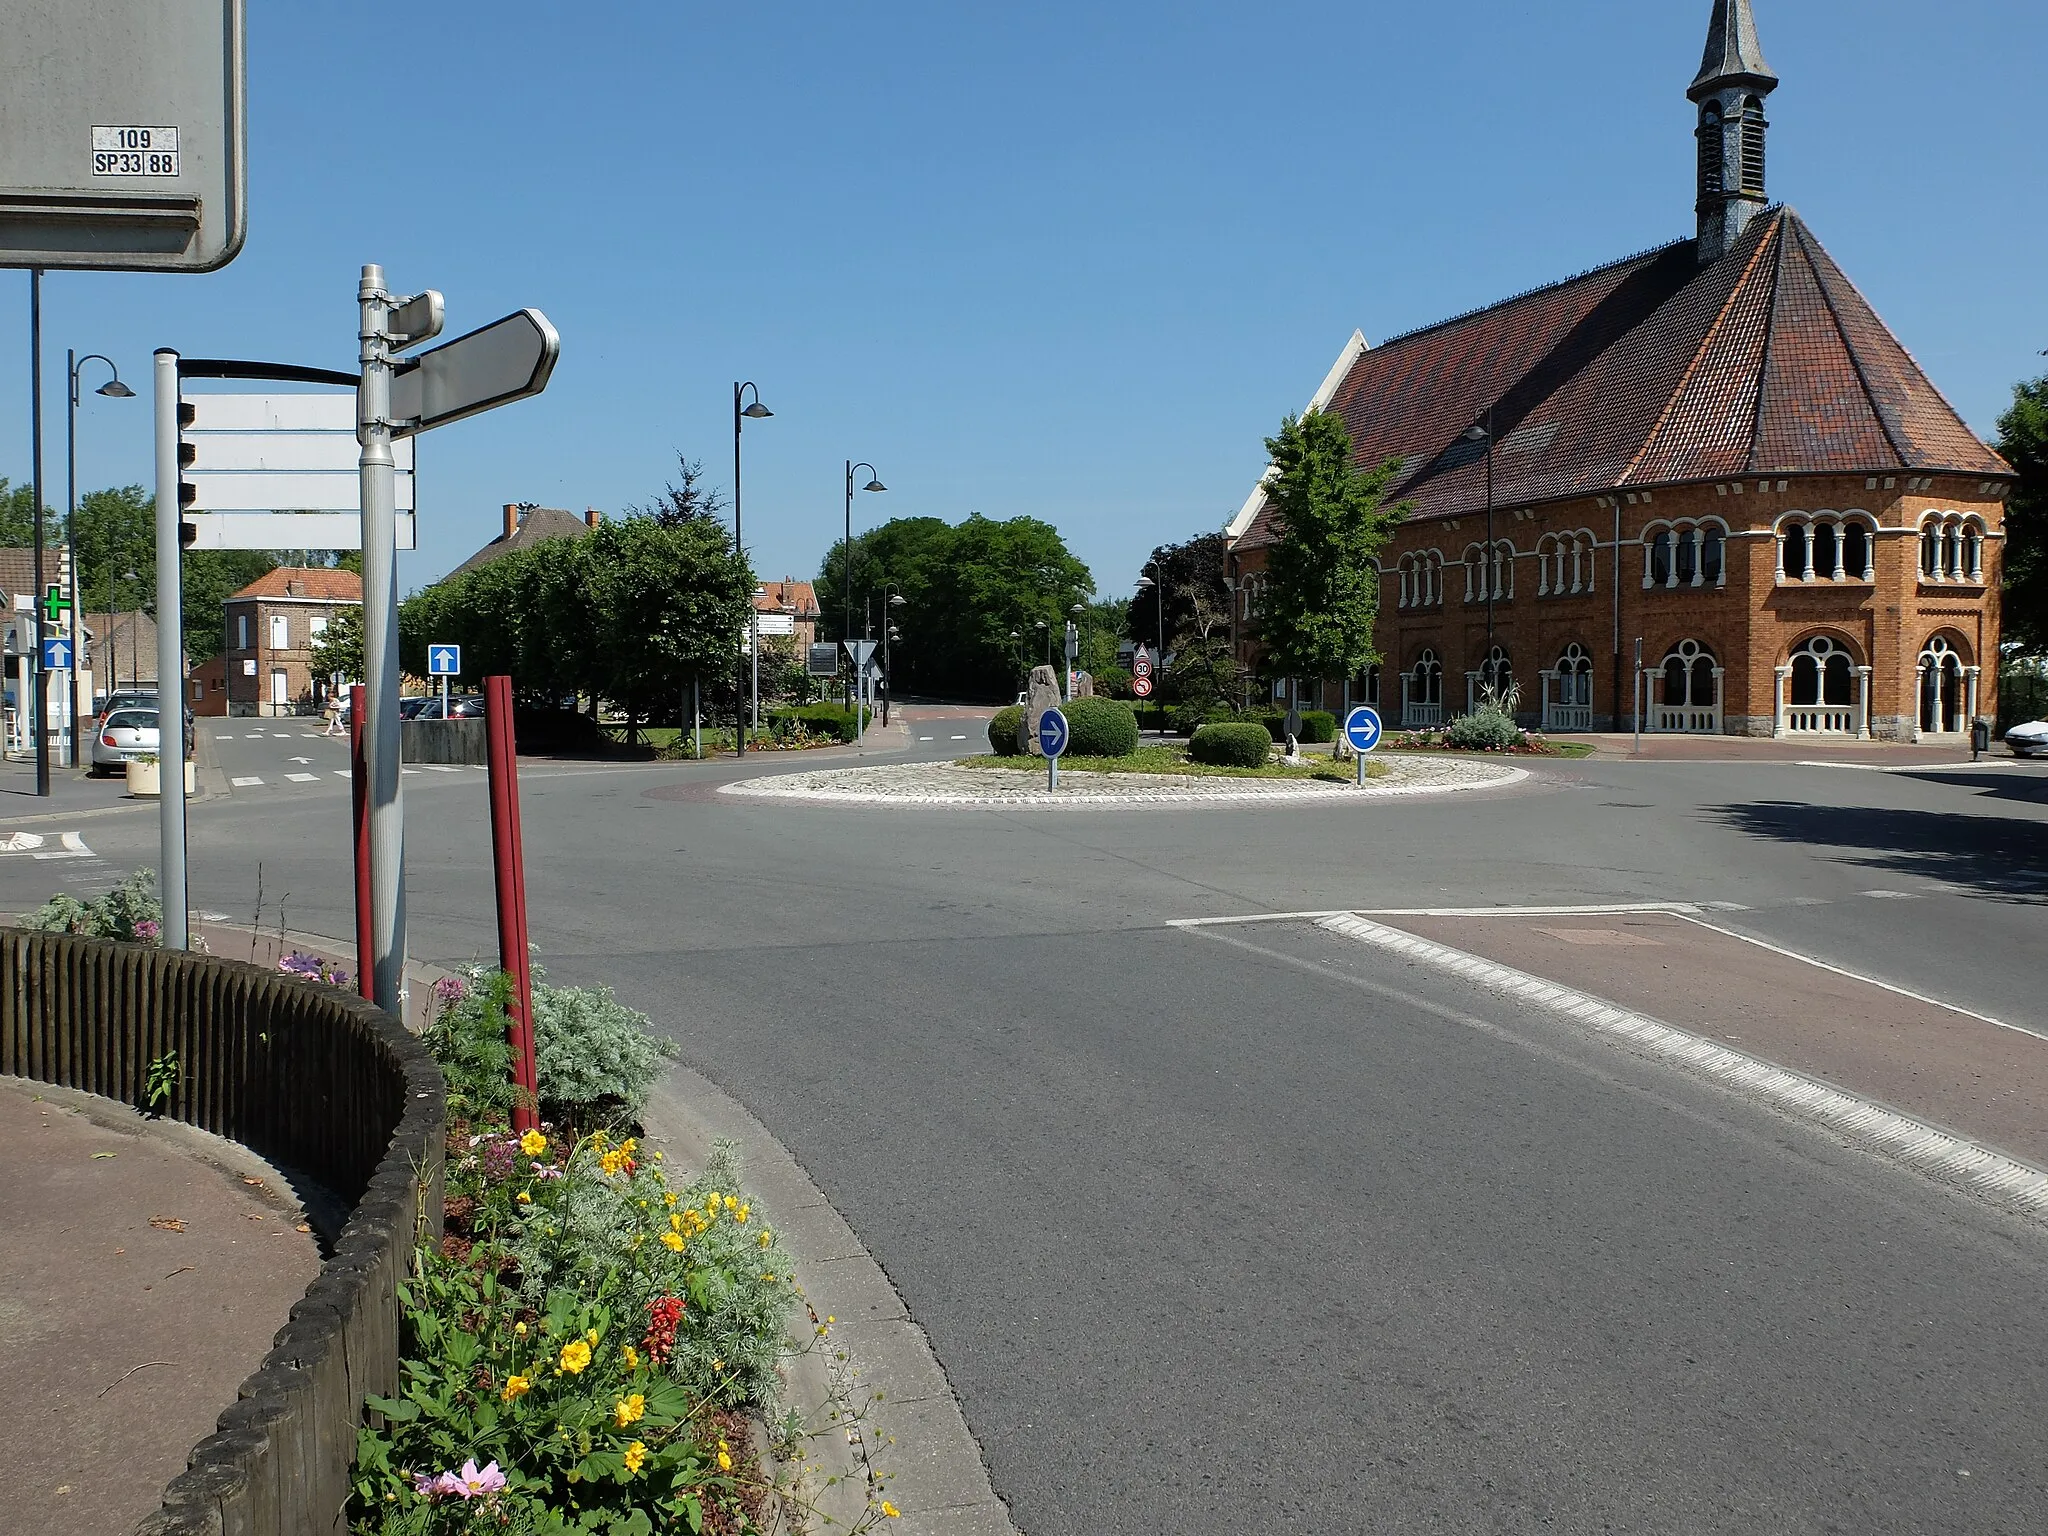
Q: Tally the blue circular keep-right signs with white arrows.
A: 2